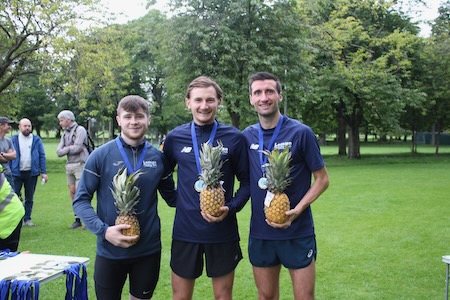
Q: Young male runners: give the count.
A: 3